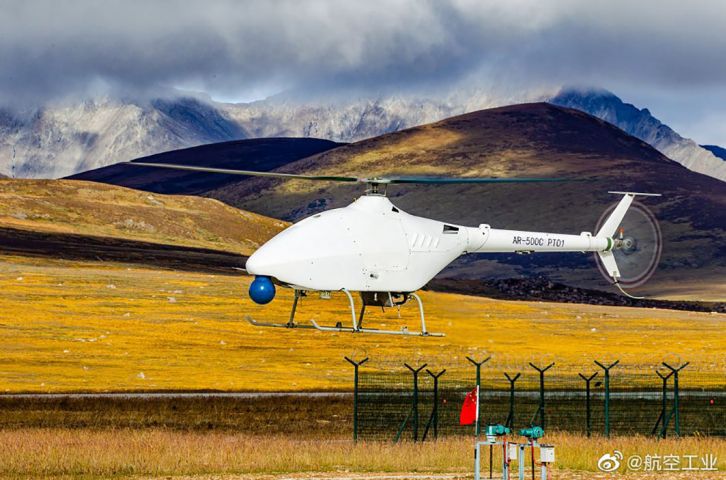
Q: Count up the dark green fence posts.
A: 10